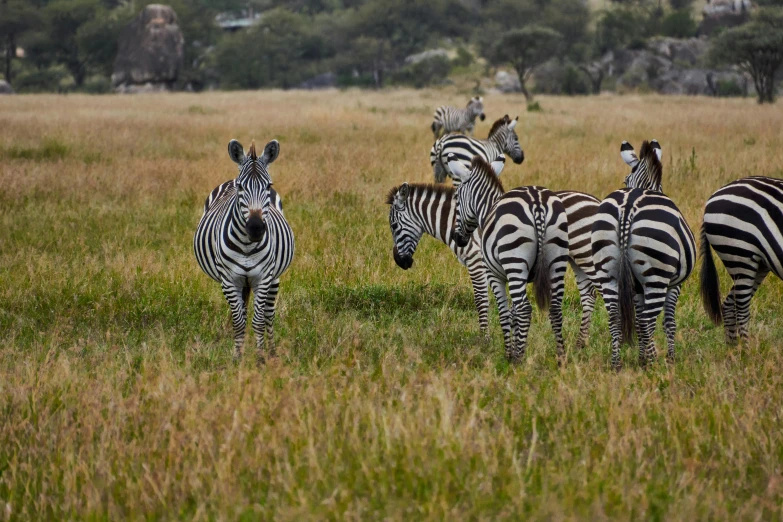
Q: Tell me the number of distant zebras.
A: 2